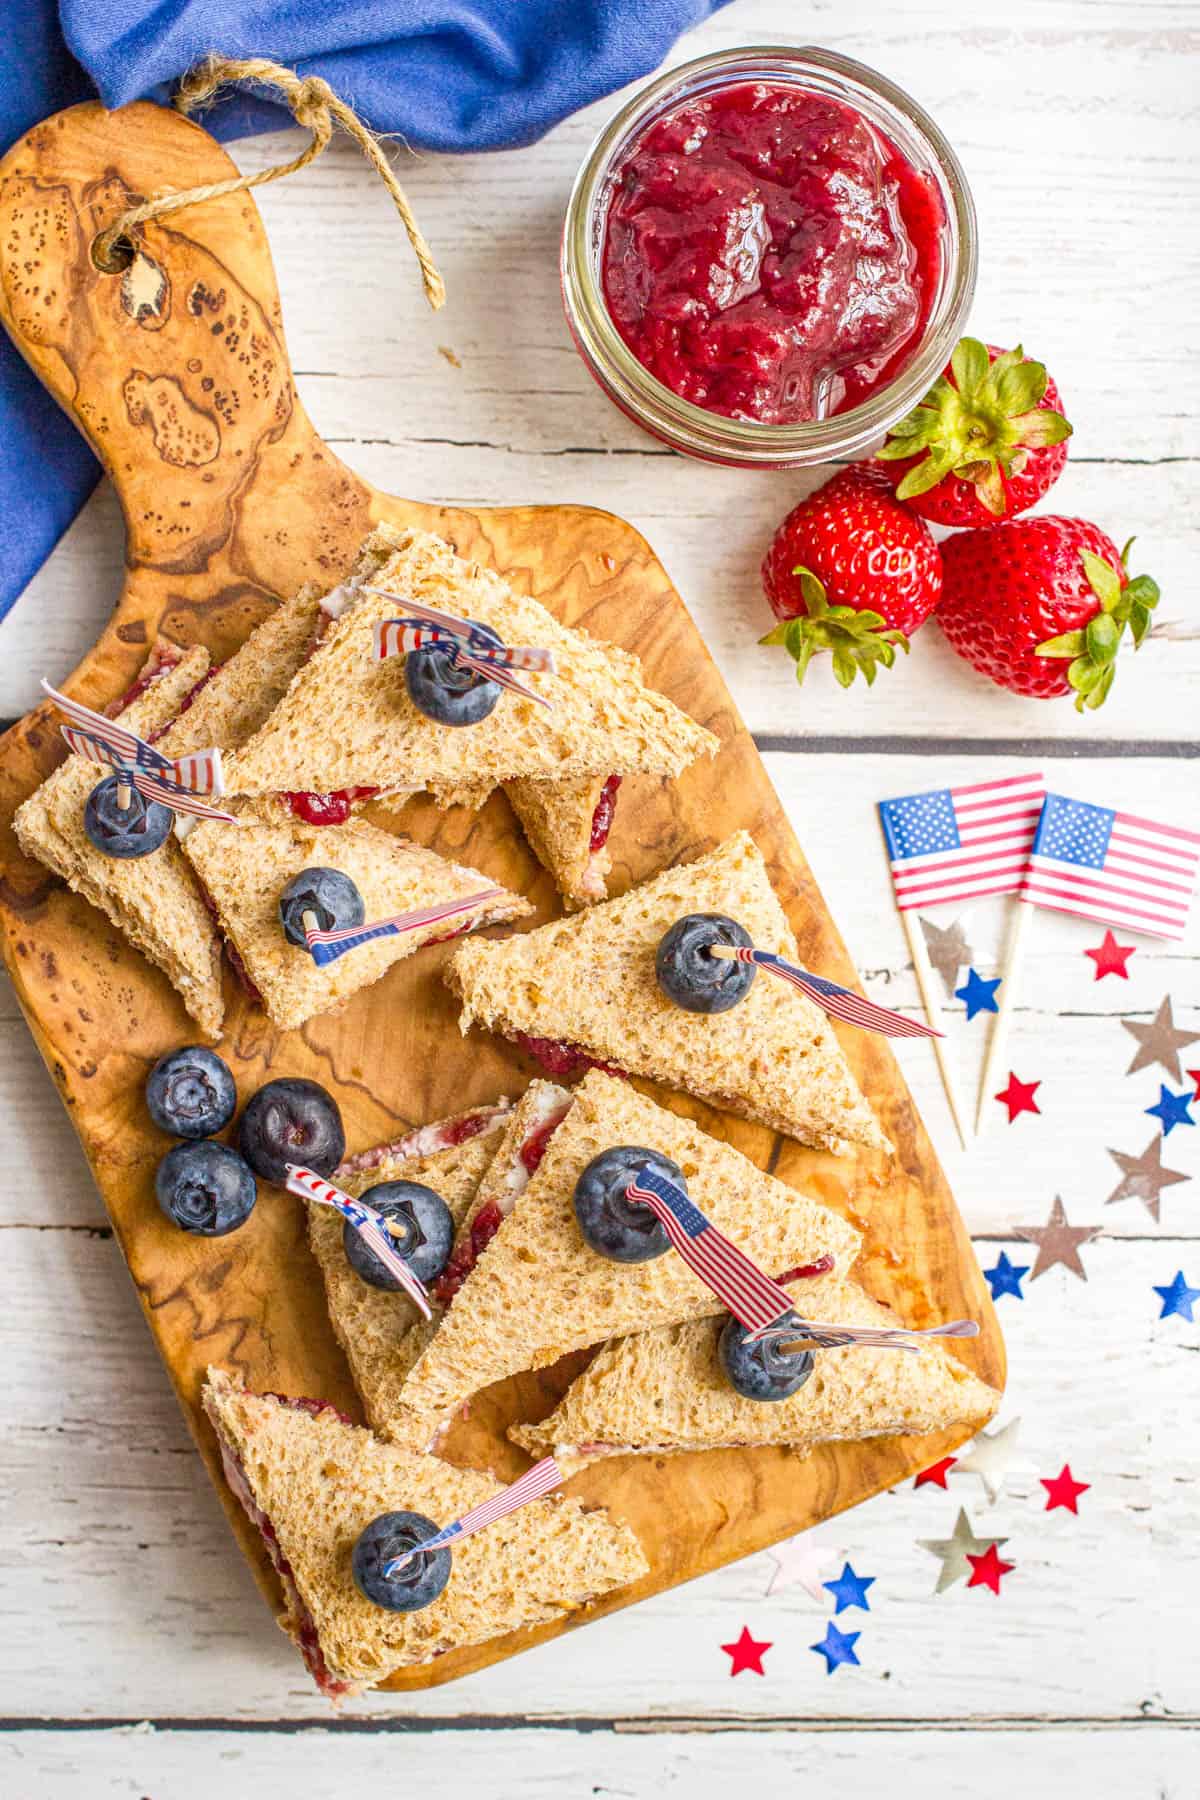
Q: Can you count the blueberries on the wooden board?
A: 11